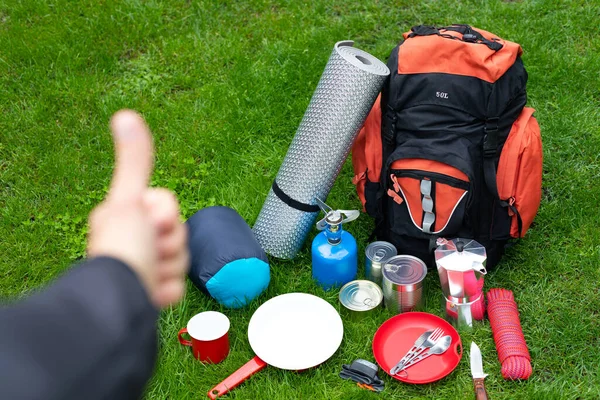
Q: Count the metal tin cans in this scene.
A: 3